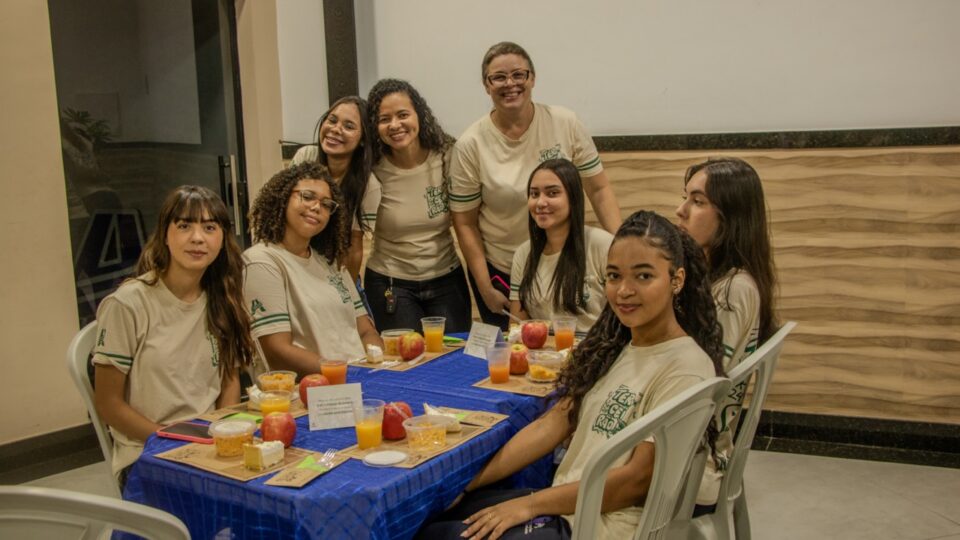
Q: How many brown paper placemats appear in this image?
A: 6